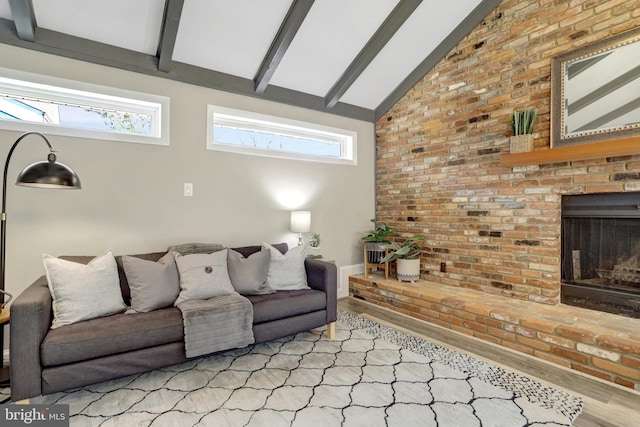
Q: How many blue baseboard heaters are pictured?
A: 0